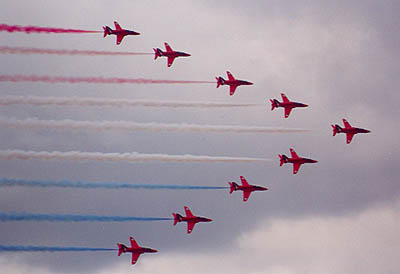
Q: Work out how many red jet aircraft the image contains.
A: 9